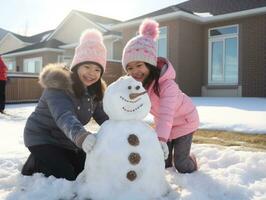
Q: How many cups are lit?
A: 0